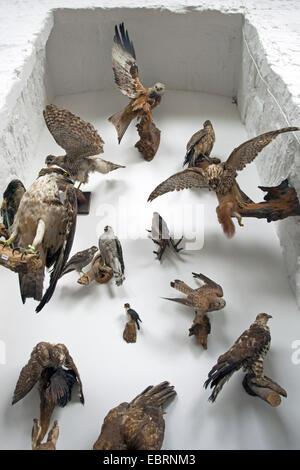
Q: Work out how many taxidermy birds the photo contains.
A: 14